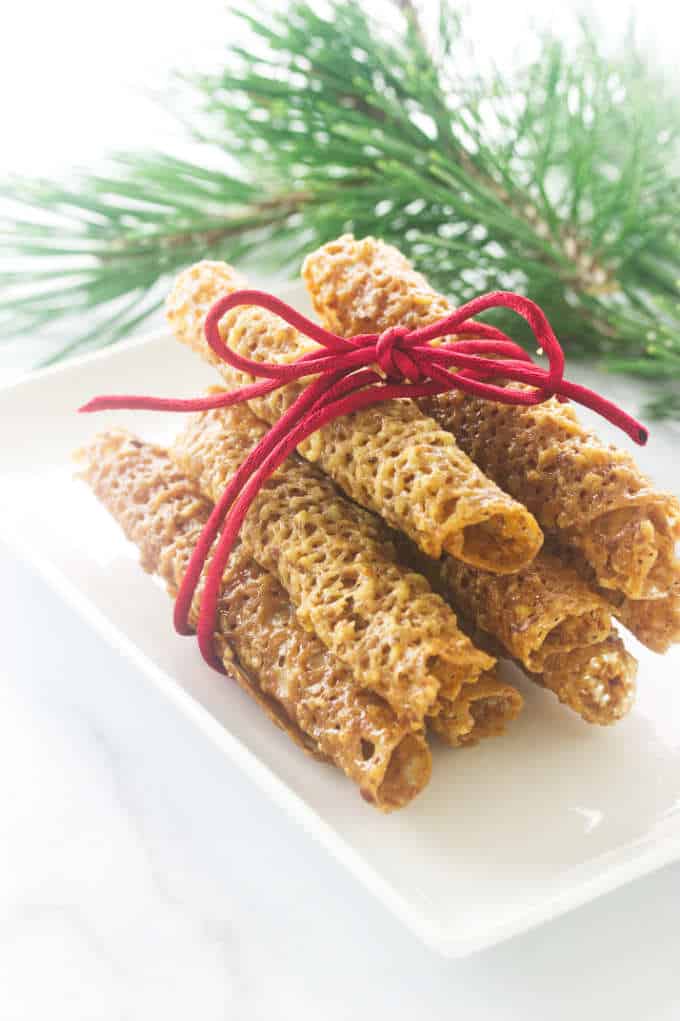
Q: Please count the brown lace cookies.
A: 8